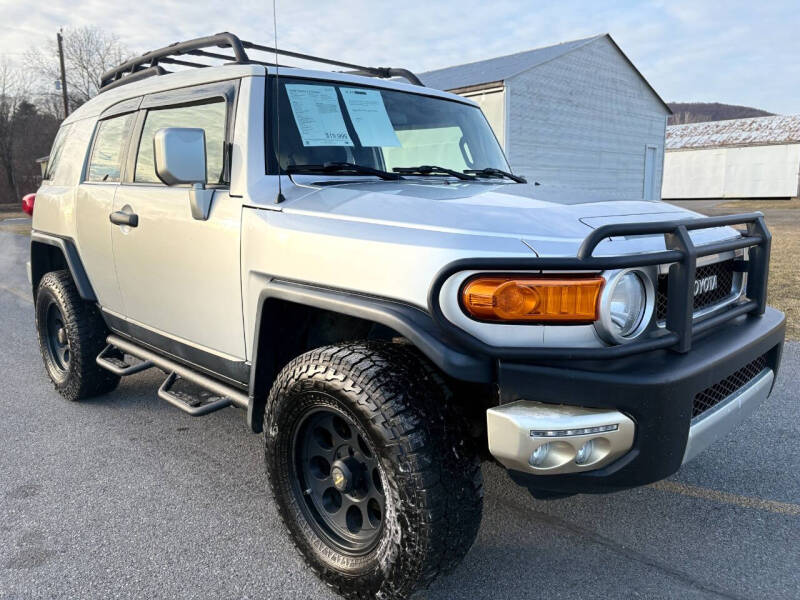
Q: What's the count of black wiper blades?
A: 3